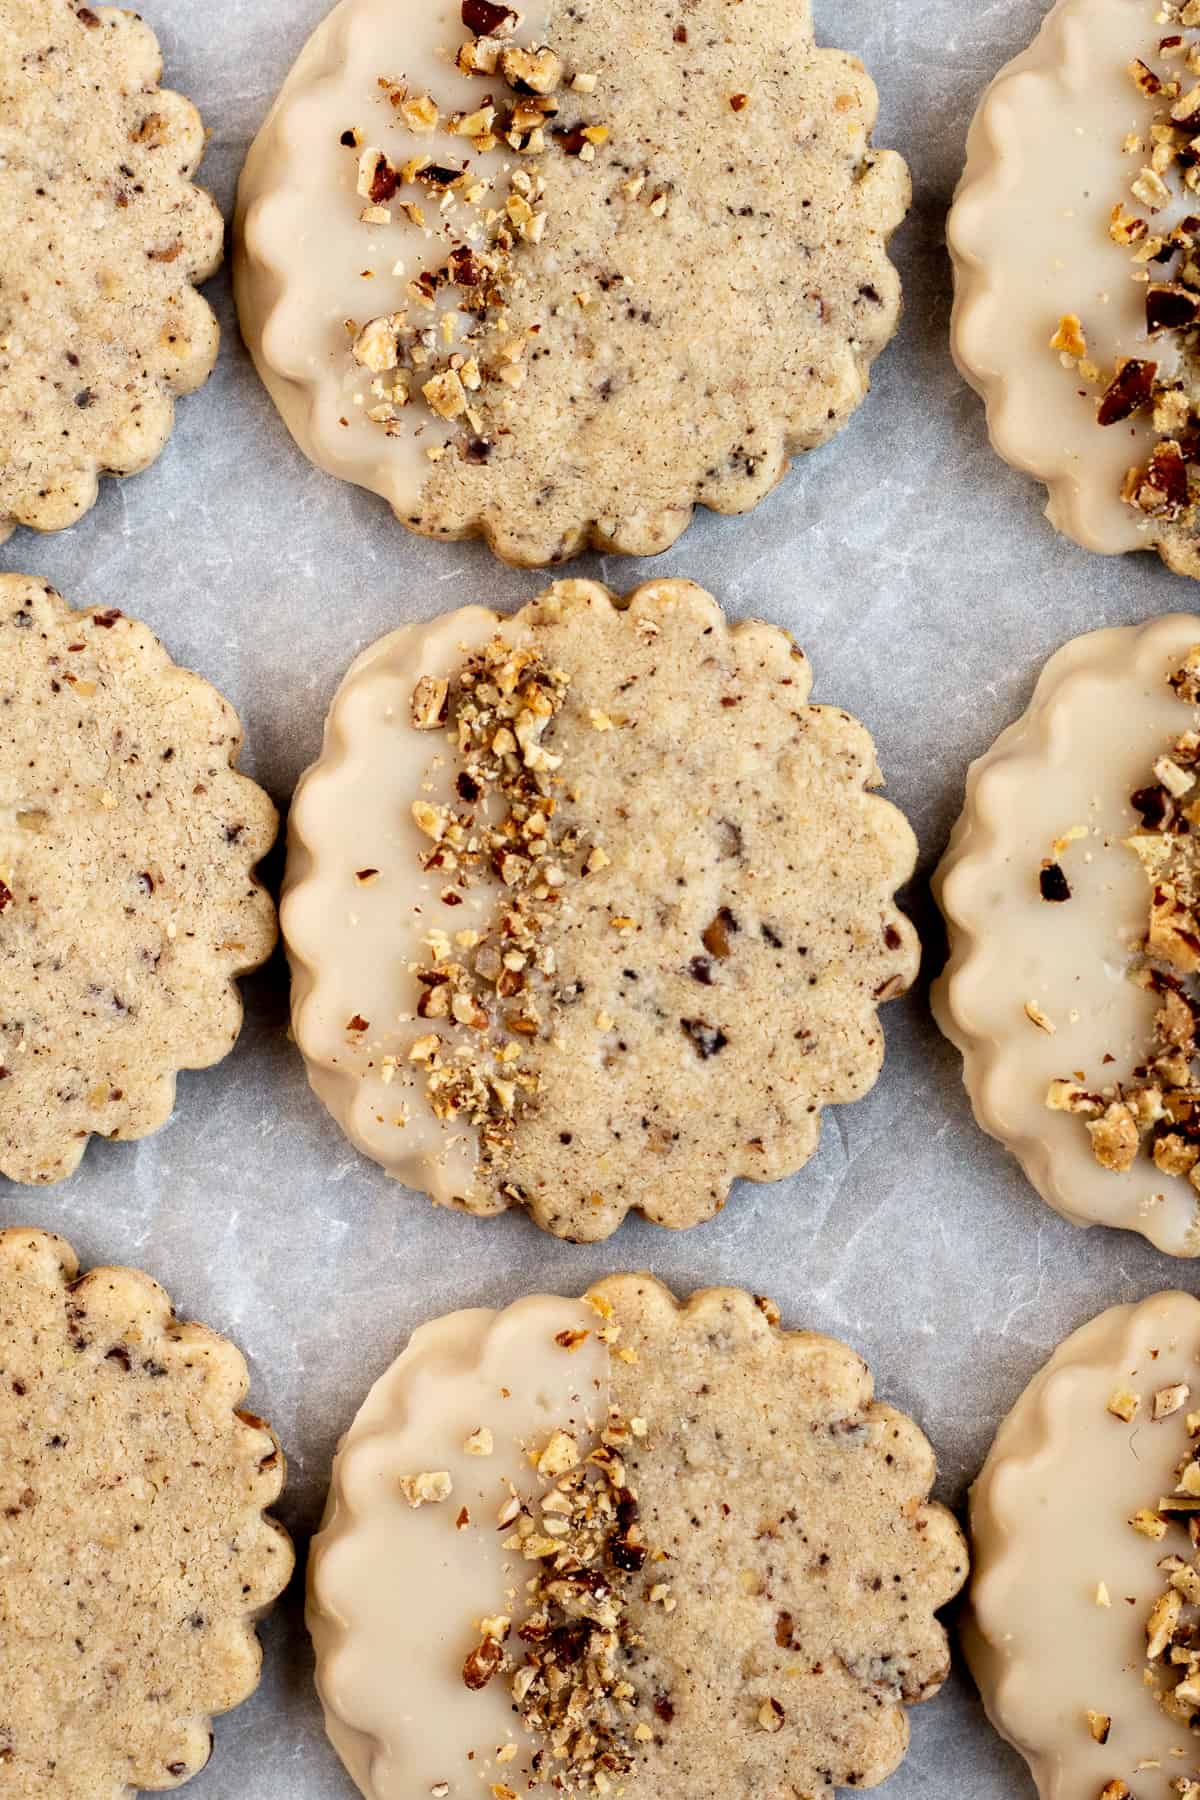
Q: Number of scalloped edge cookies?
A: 9